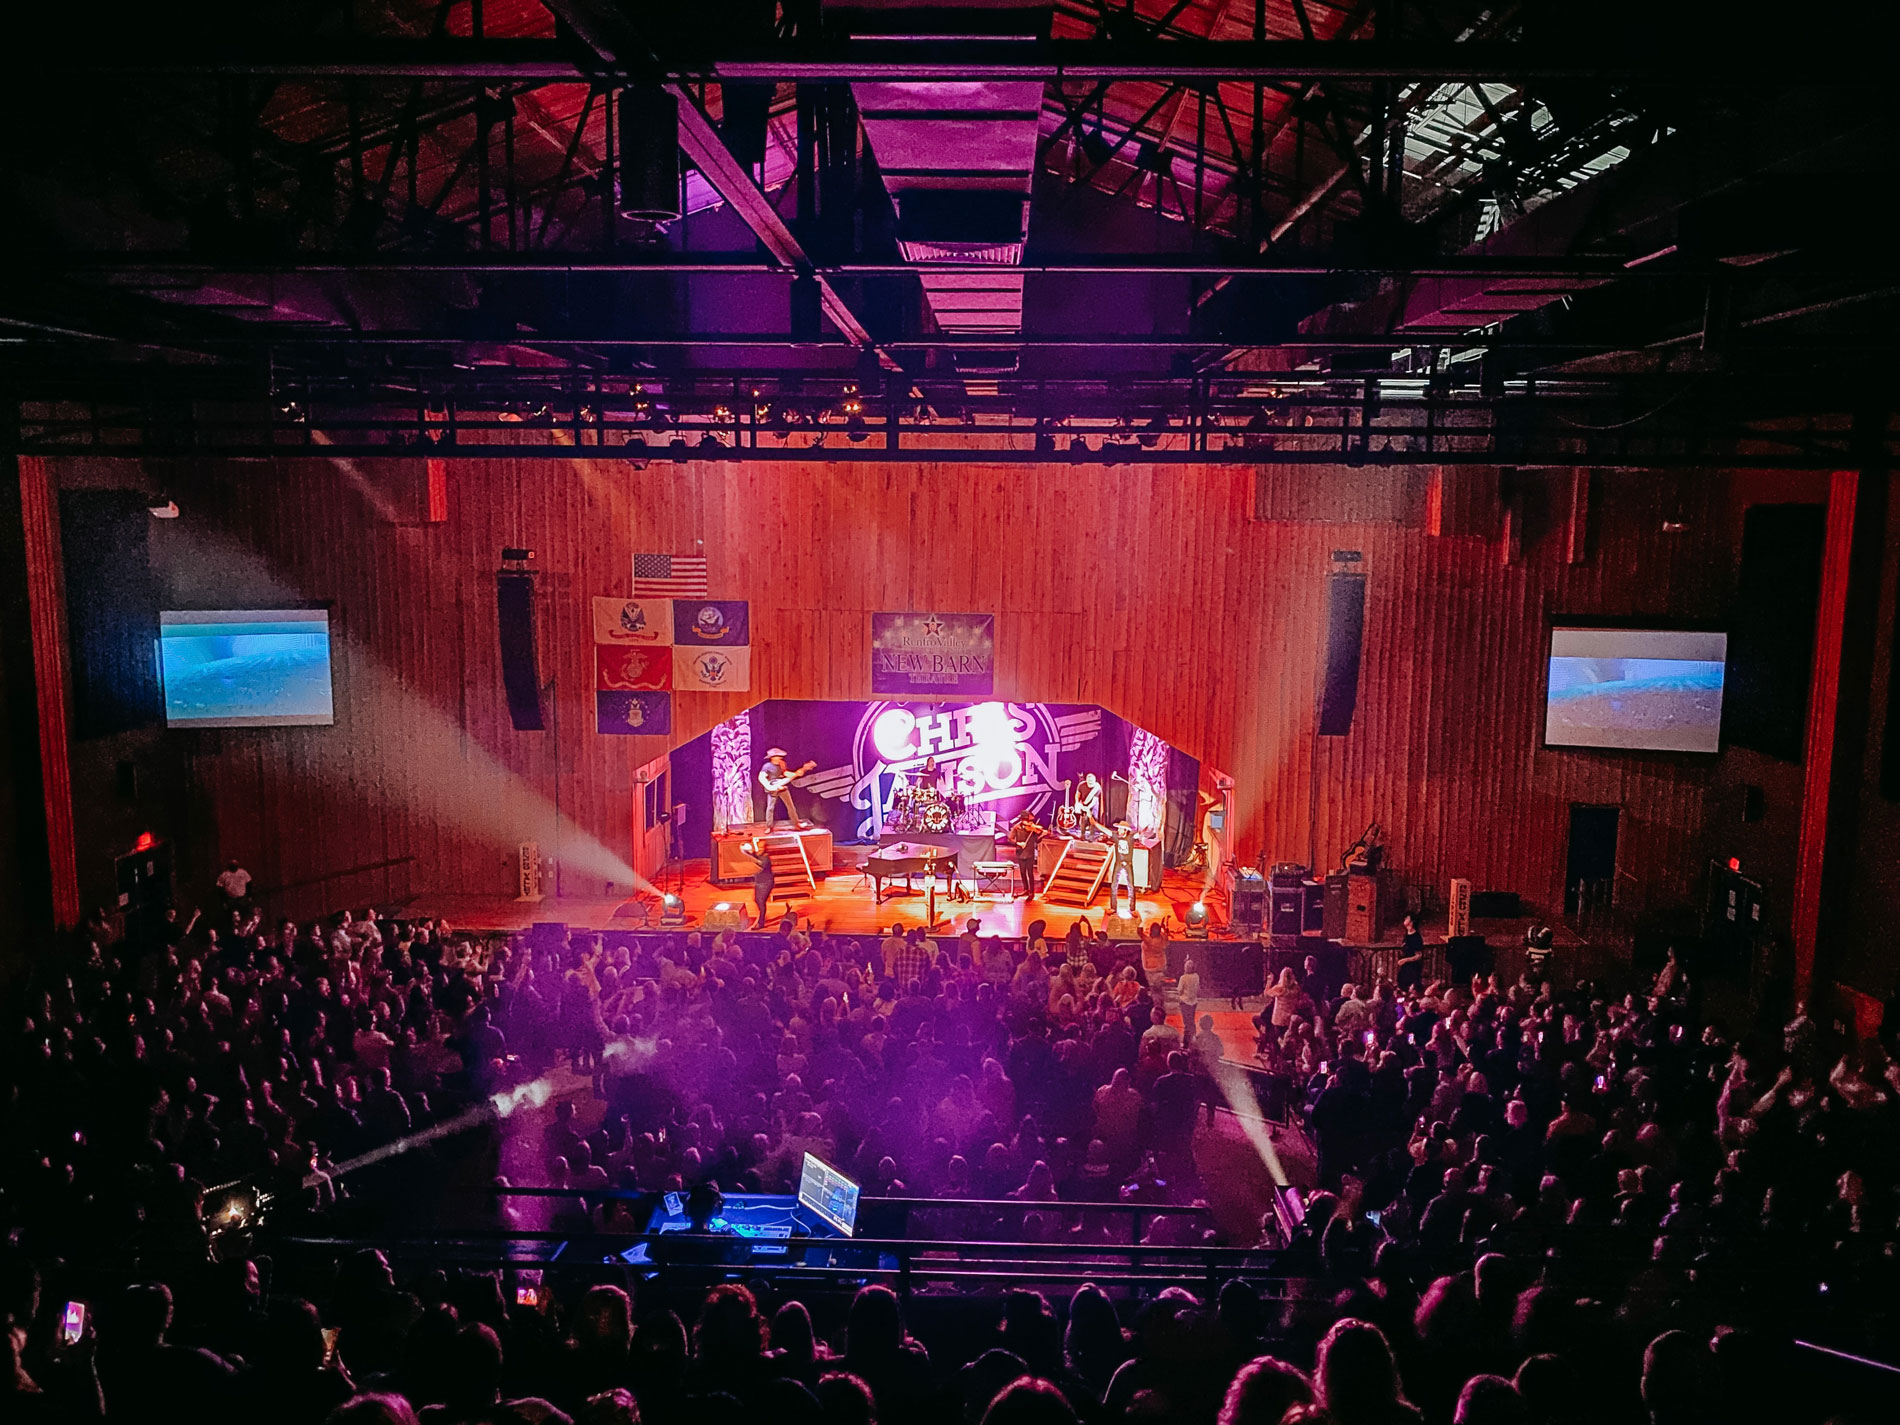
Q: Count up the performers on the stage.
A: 6